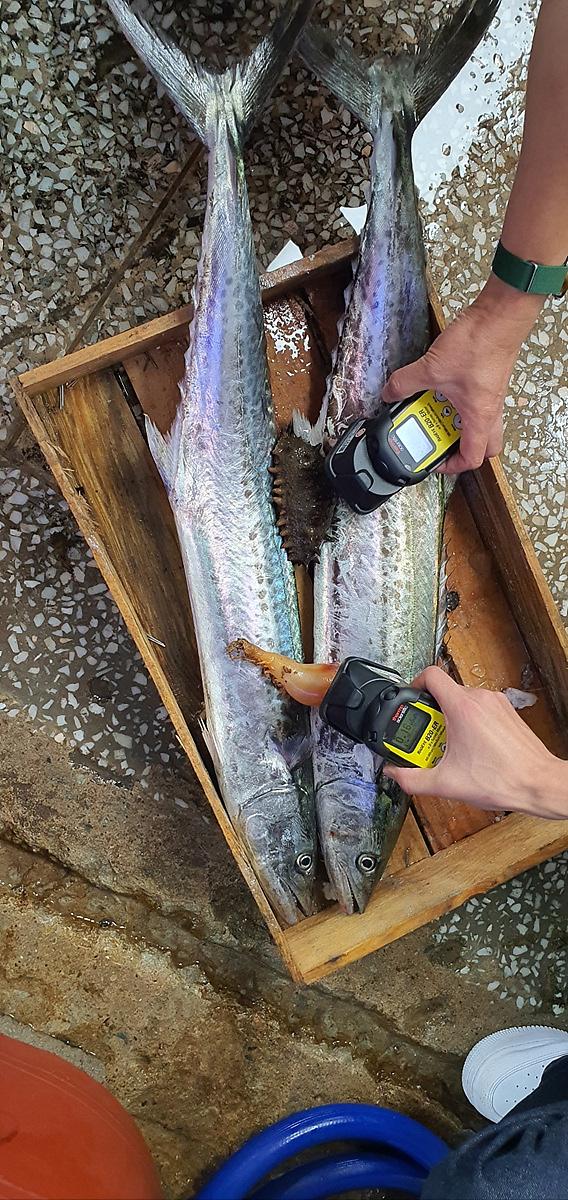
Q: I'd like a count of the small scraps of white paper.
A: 2